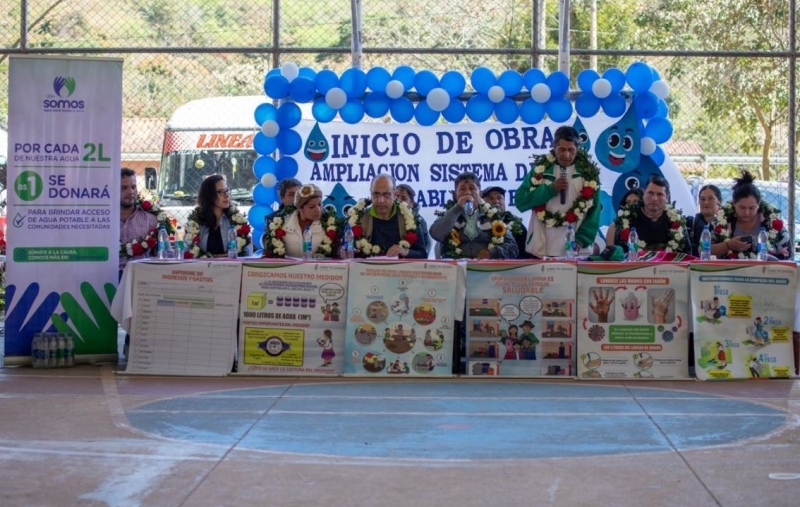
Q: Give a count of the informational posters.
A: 6